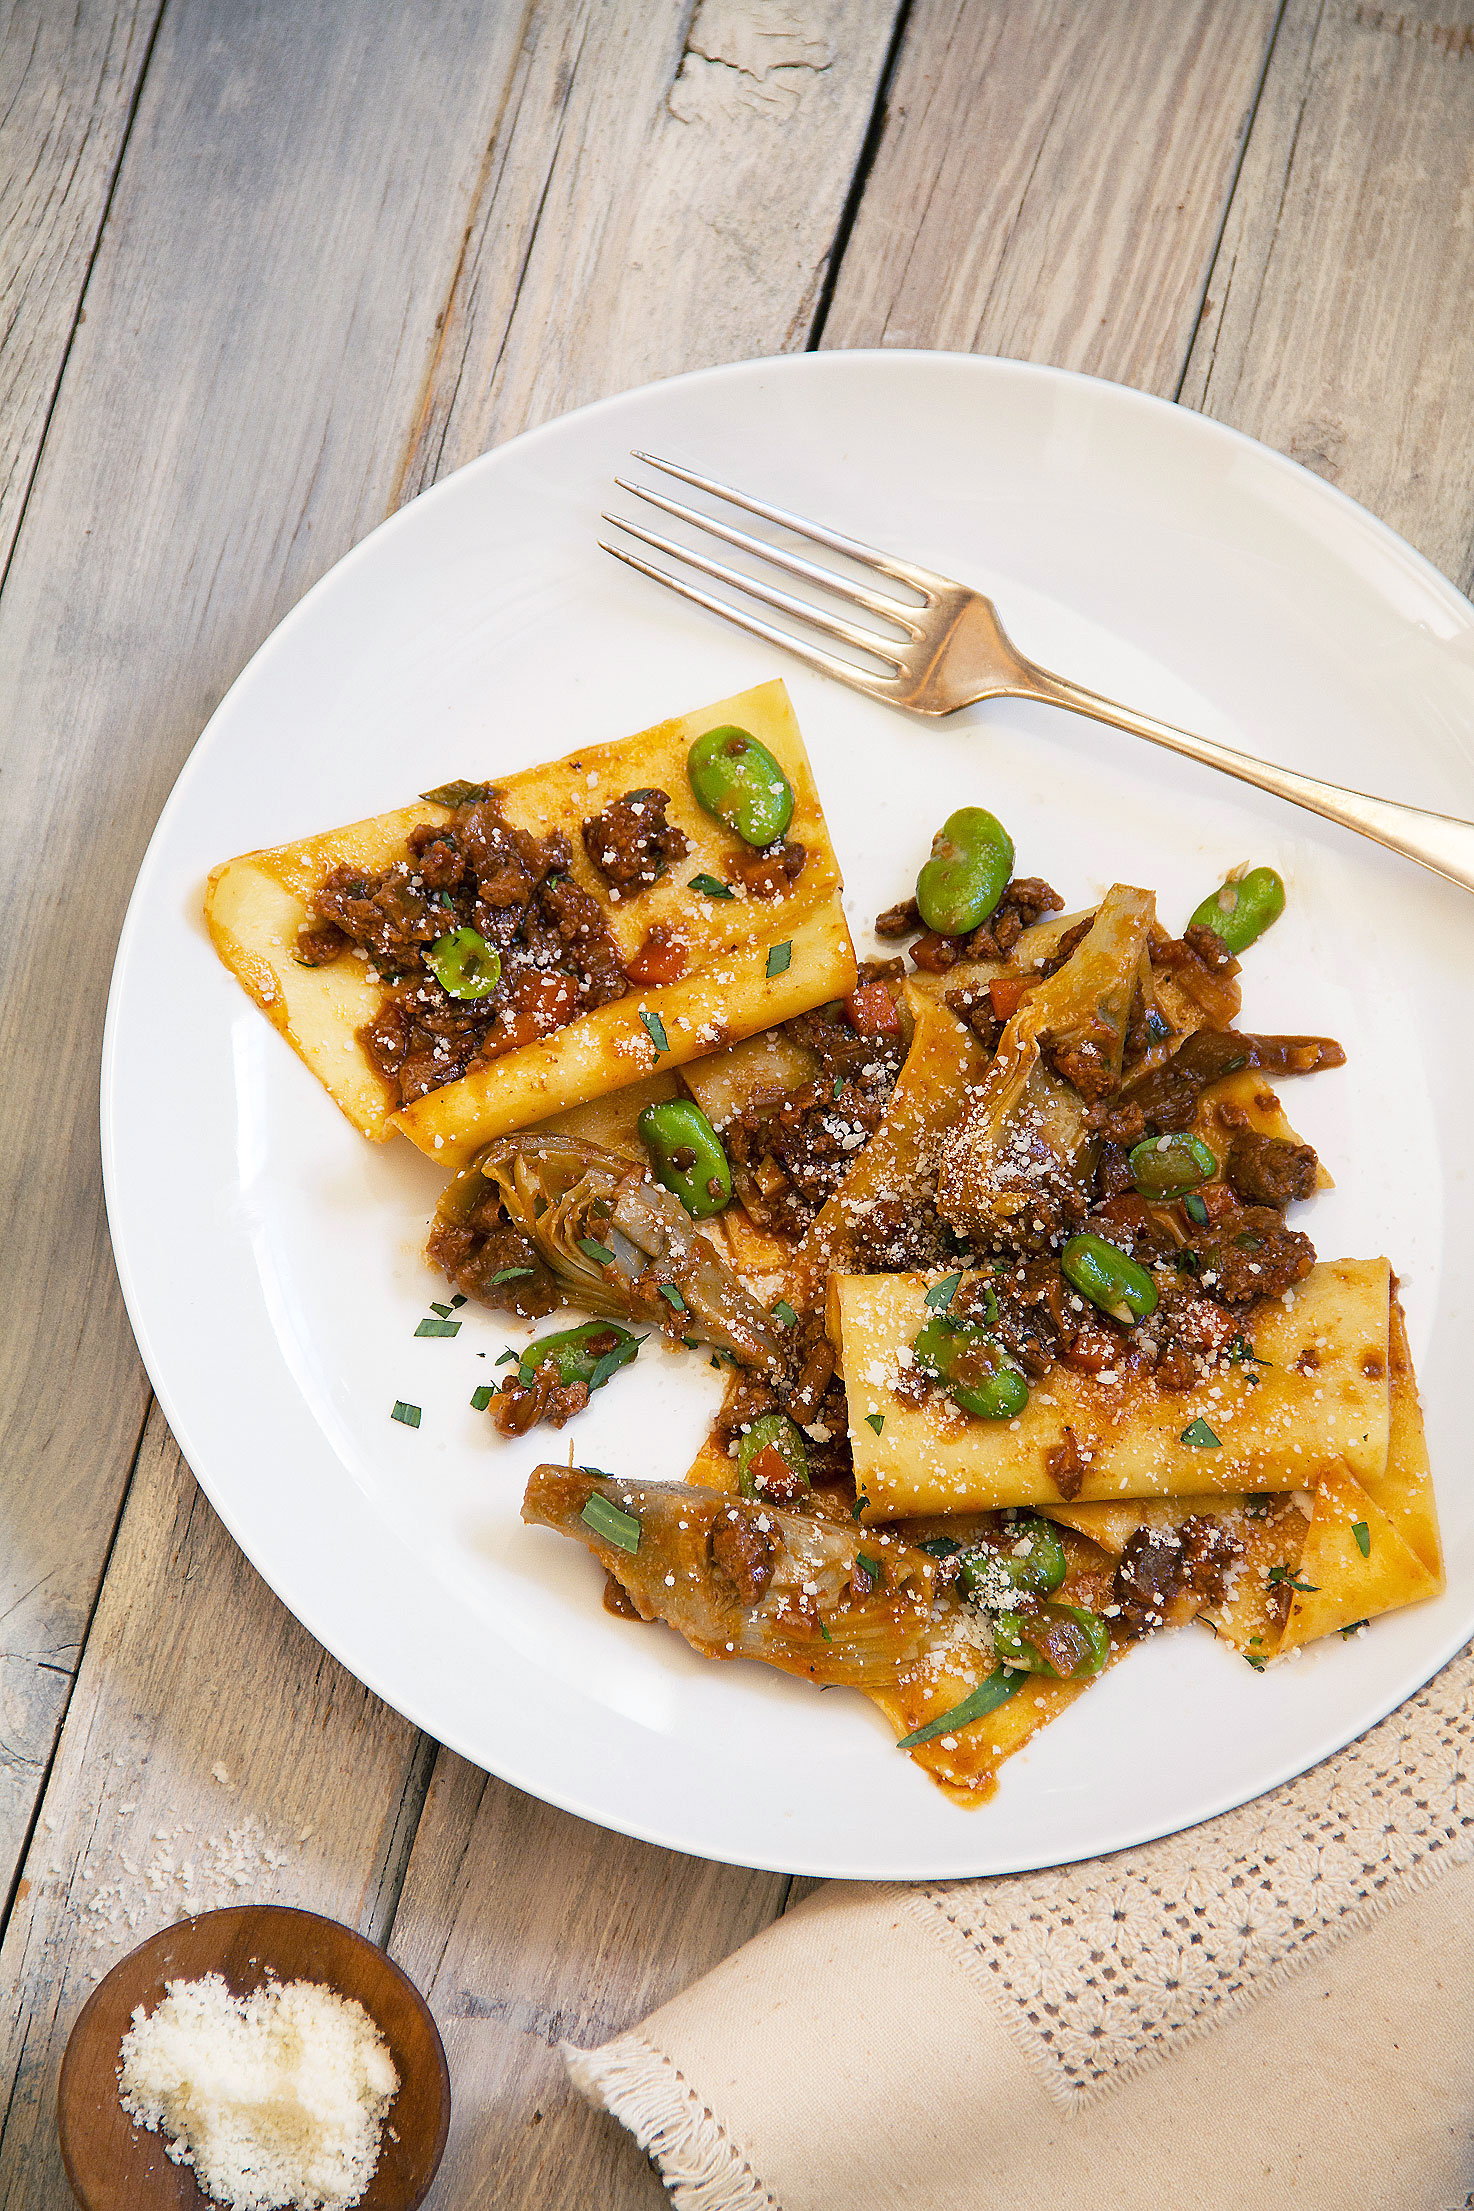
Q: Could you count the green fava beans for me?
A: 12